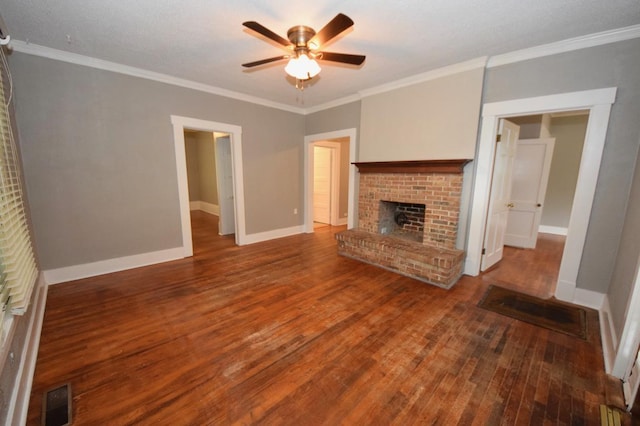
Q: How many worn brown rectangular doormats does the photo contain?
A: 1